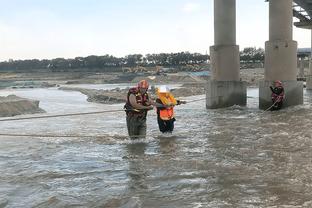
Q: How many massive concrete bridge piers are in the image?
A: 2